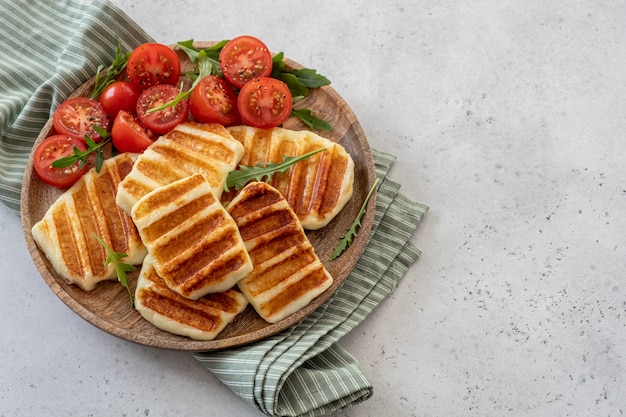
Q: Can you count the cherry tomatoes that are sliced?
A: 8